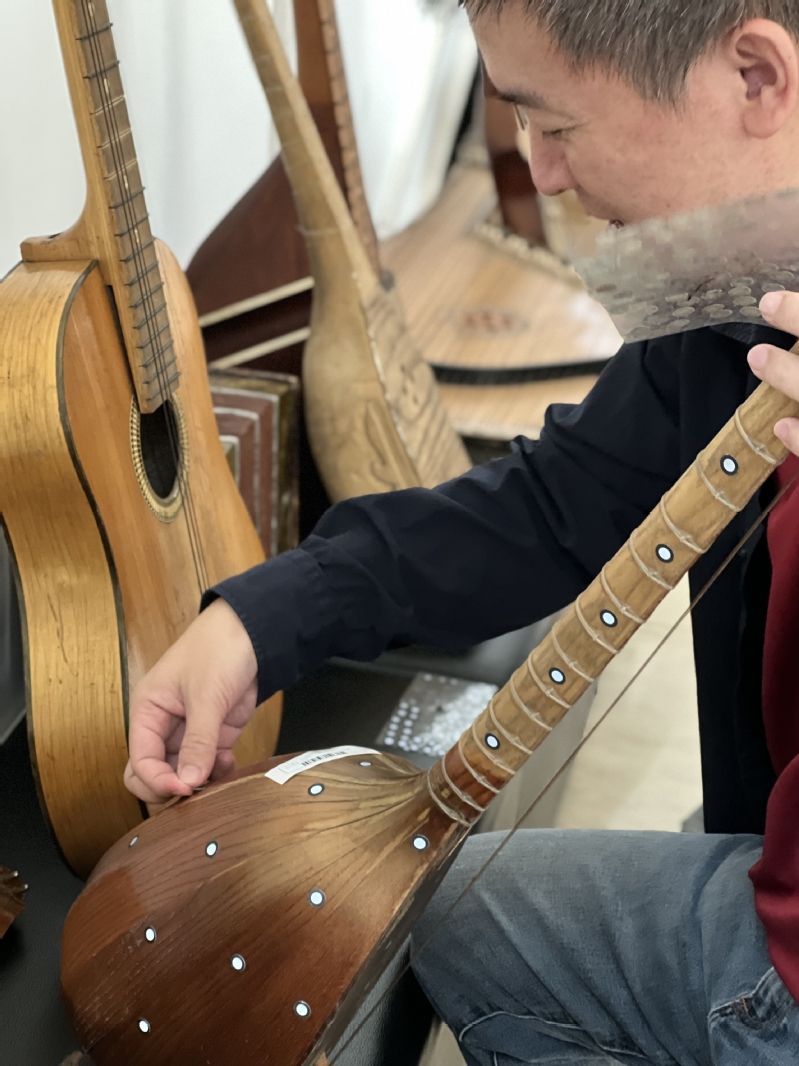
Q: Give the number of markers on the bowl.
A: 10